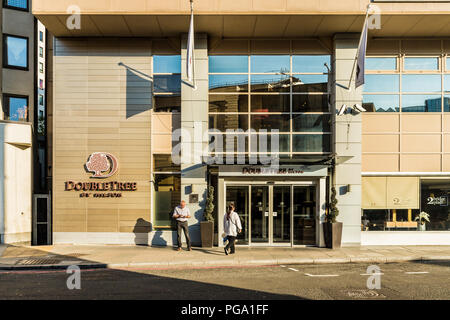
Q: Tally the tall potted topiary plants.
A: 2